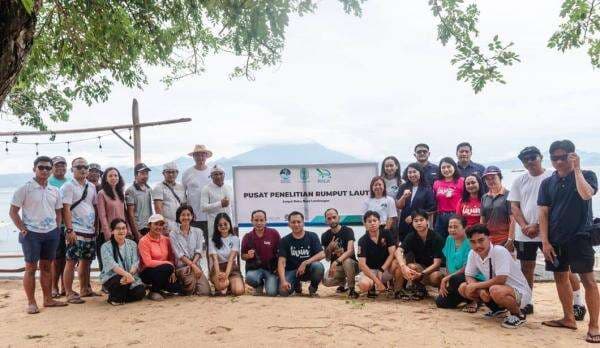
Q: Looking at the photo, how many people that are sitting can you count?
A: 11